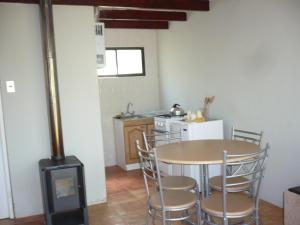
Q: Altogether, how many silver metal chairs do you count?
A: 4